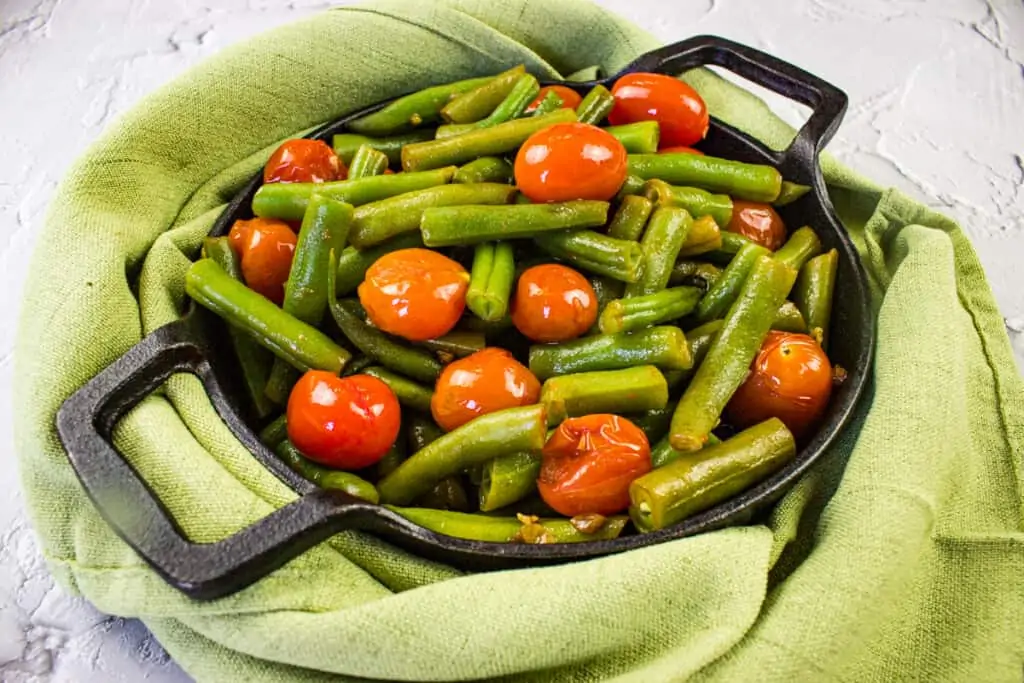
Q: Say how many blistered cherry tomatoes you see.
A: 13